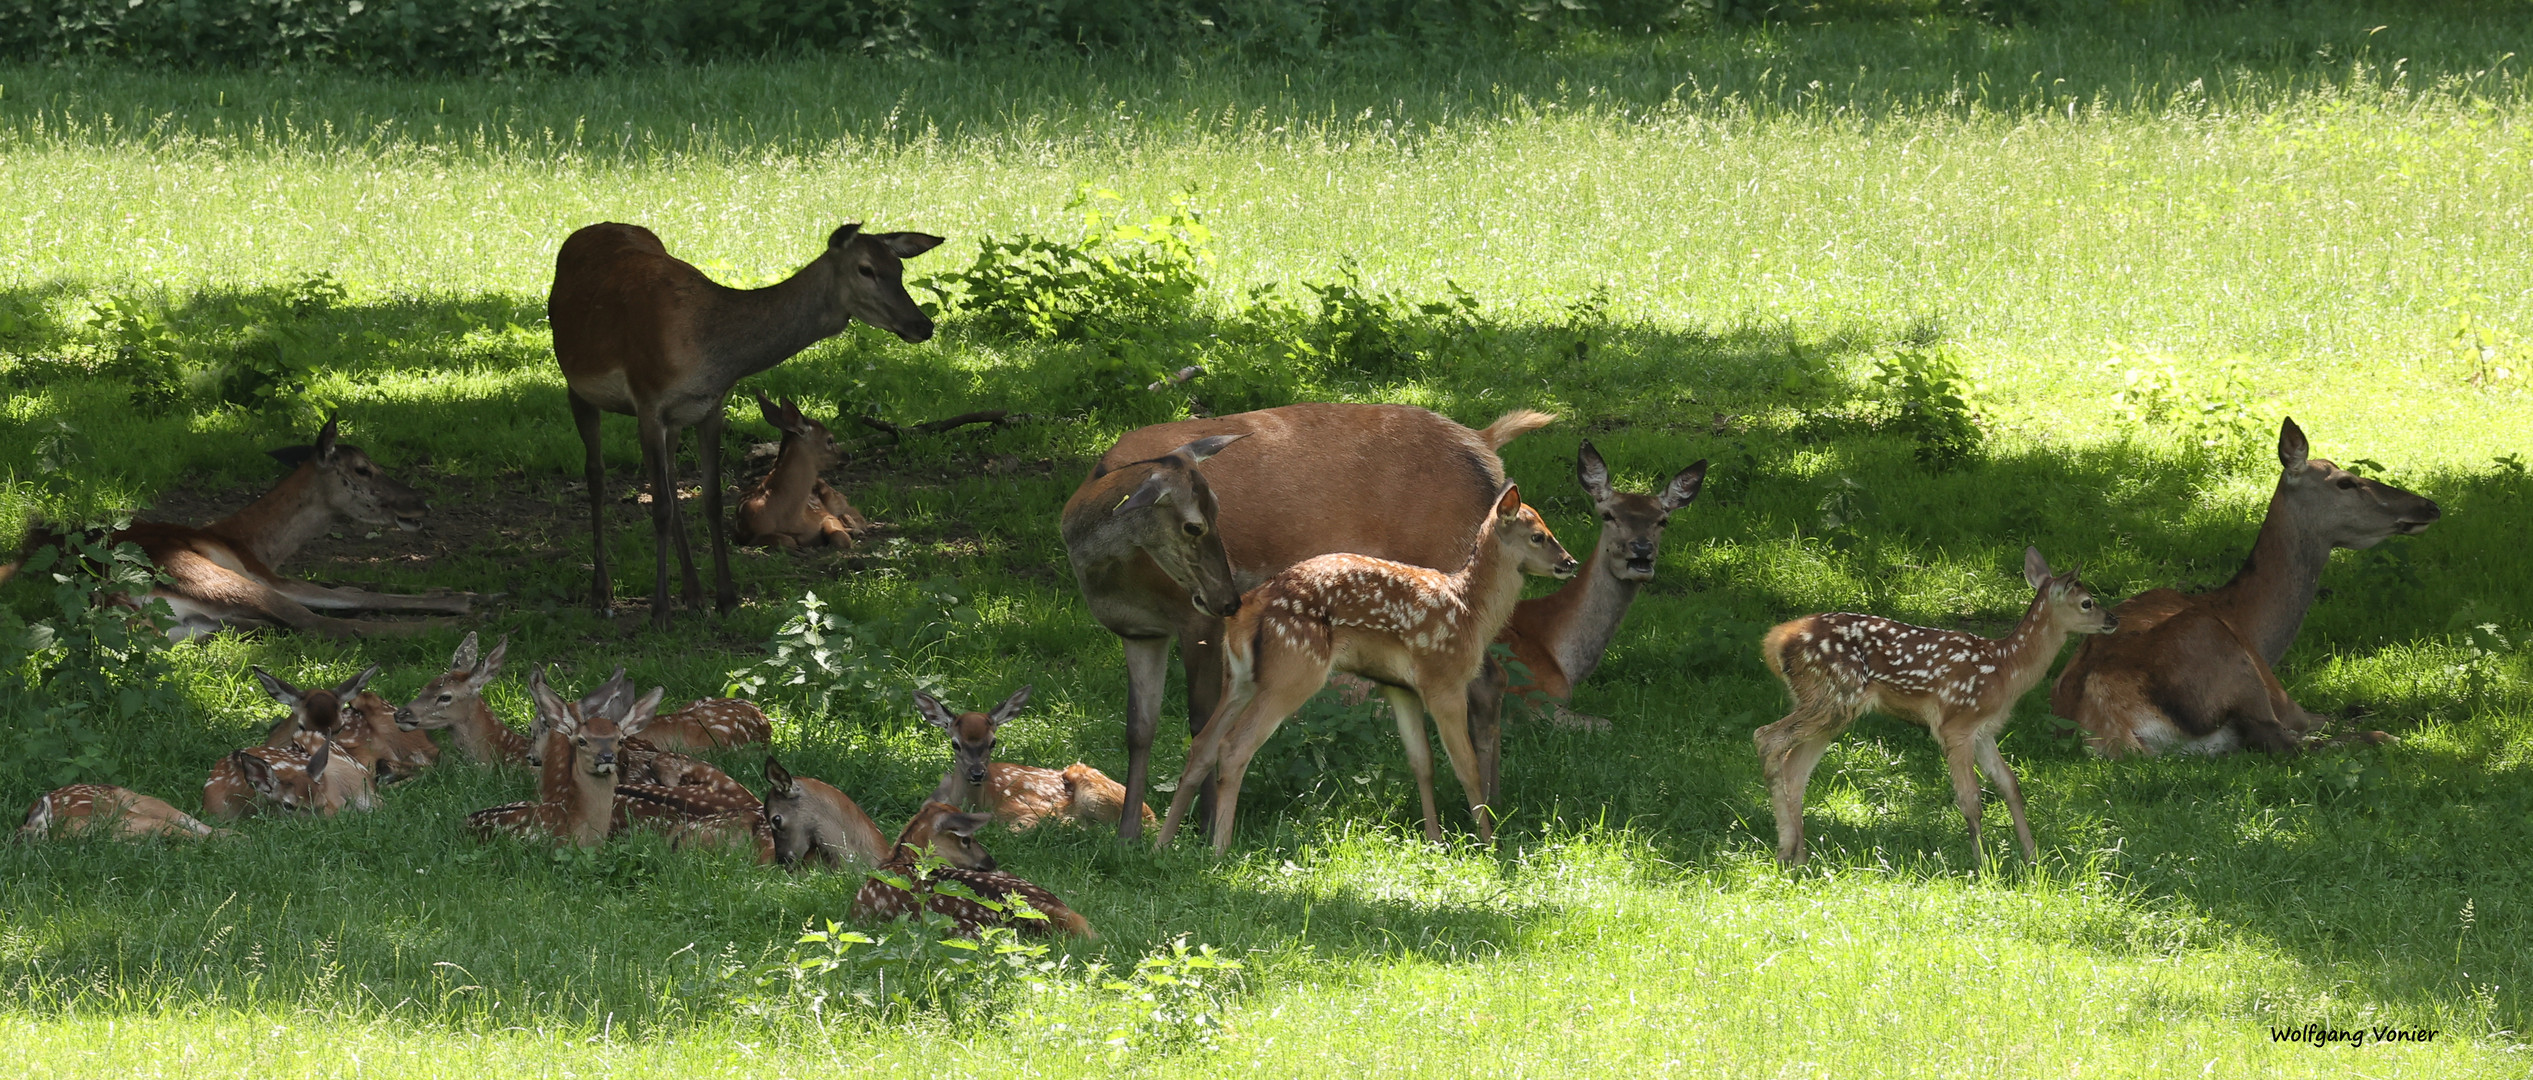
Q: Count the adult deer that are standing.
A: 2